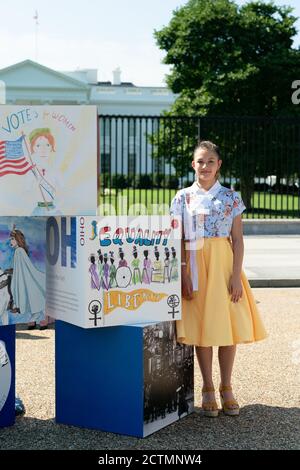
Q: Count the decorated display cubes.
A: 5